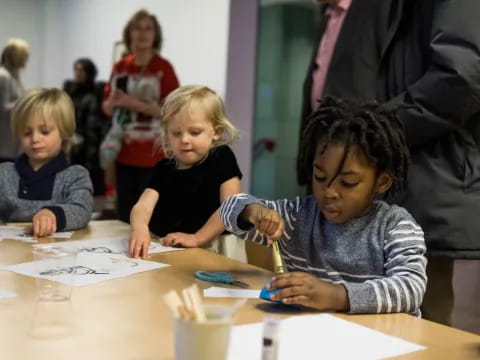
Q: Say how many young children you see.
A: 3